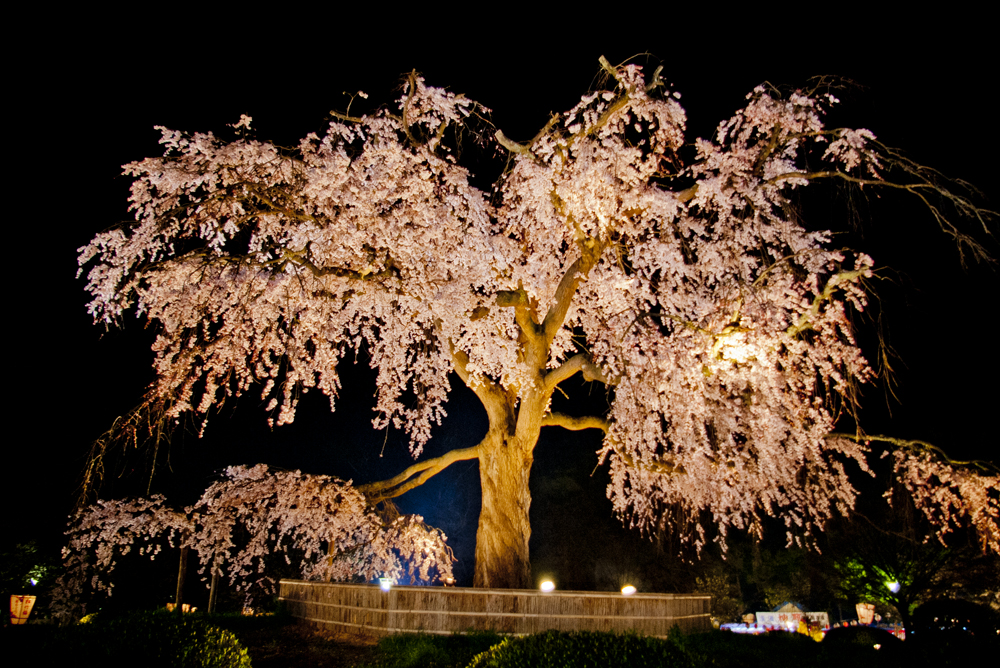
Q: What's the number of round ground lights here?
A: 3